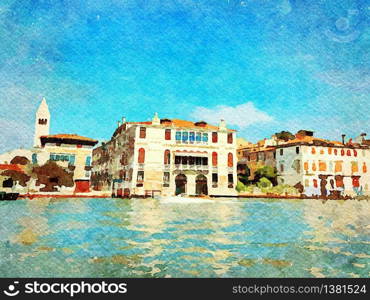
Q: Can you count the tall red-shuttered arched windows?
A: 4